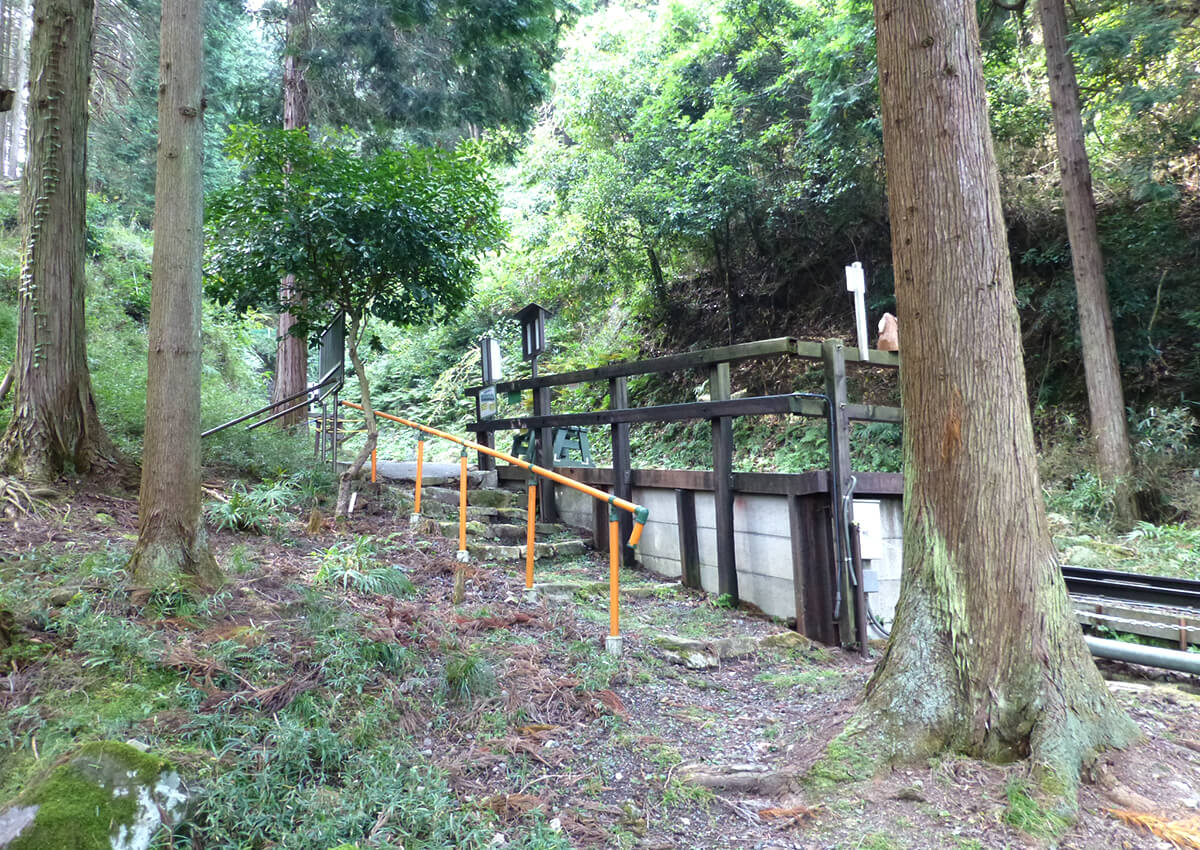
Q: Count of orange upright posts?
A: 5